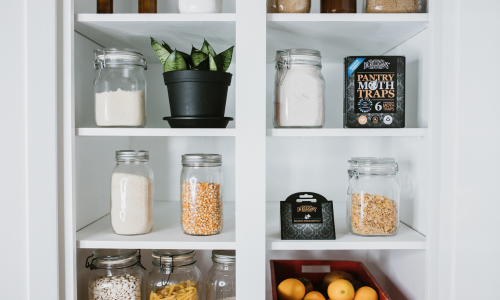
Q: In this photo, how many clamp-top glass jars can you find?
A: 5